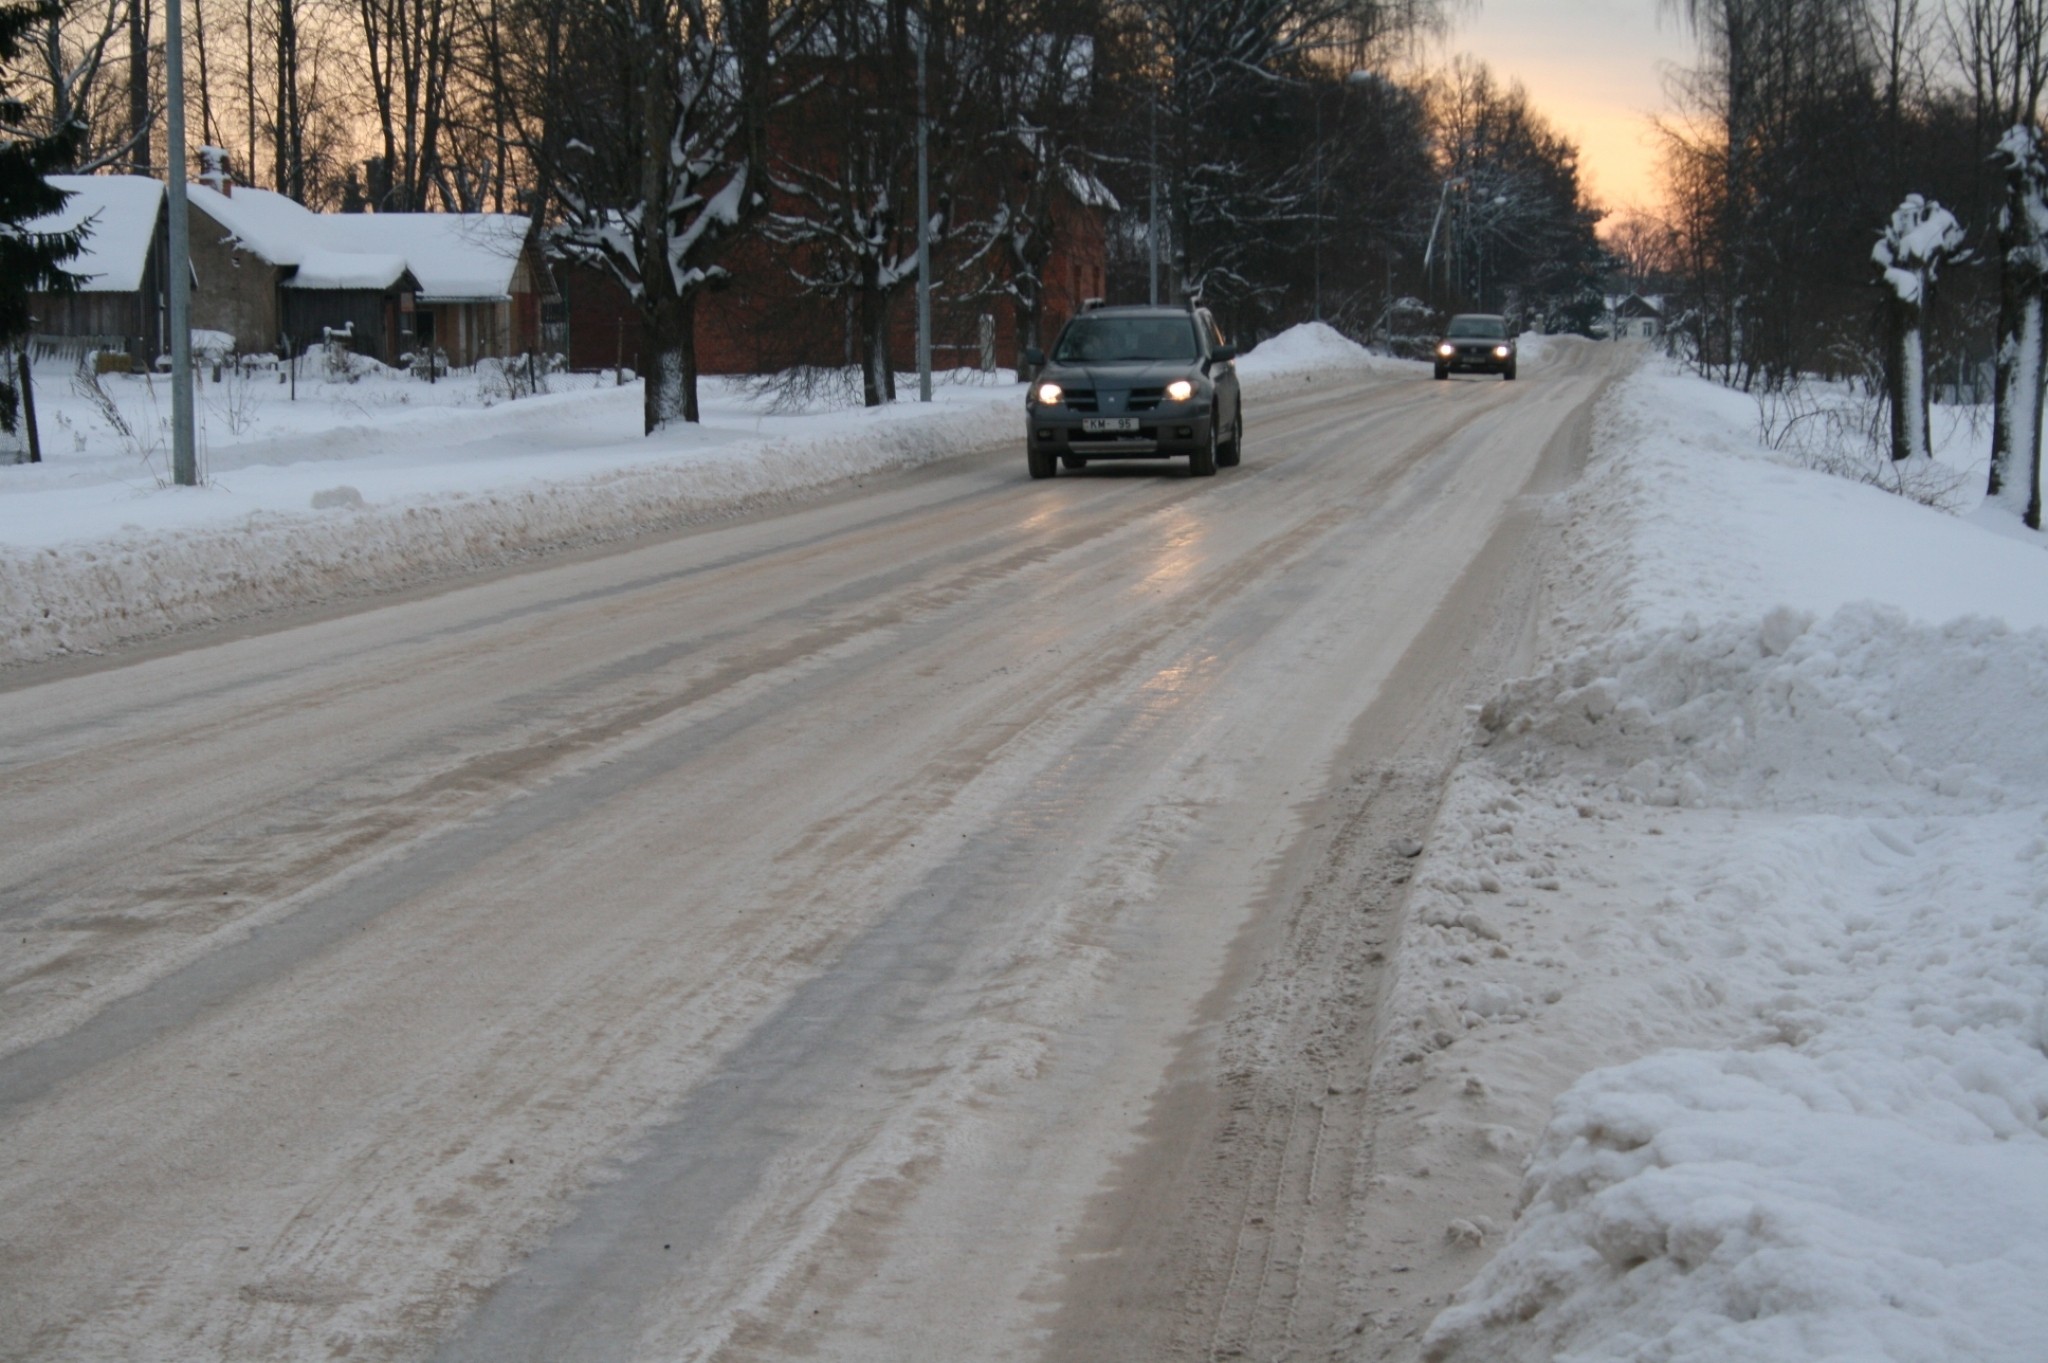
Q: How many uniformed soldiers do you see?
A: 0